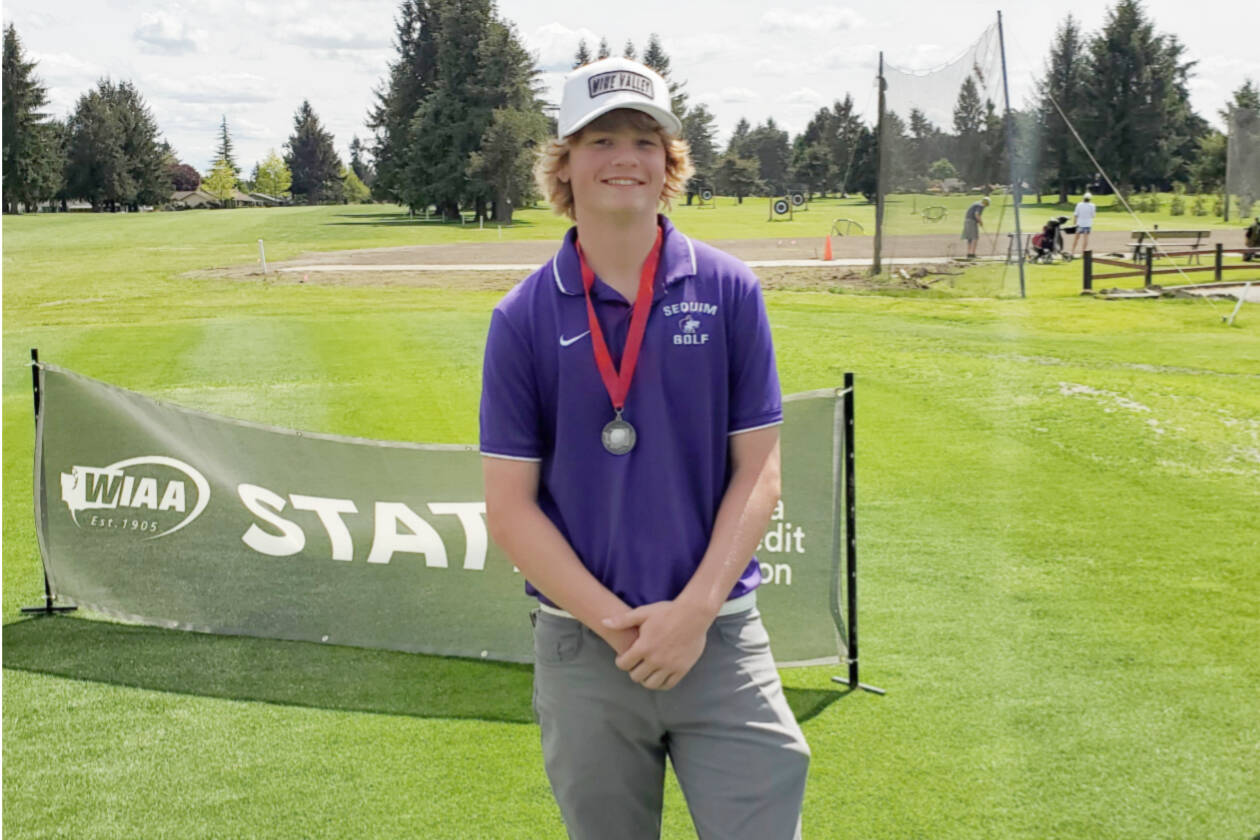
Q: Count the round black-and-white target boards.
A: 3